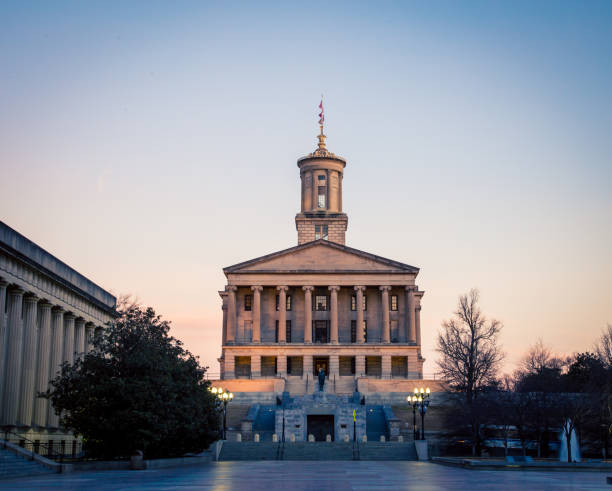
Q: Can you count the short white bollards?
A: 10